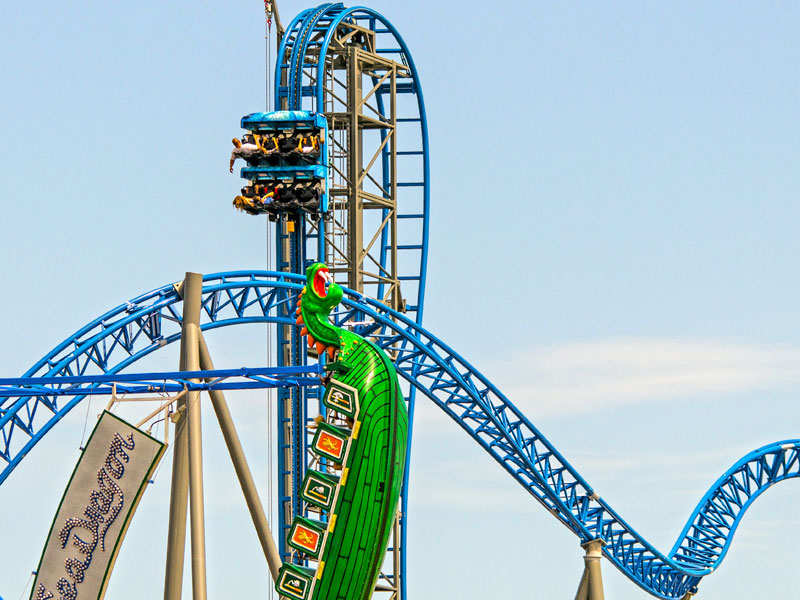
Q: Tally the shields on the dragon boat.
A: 5